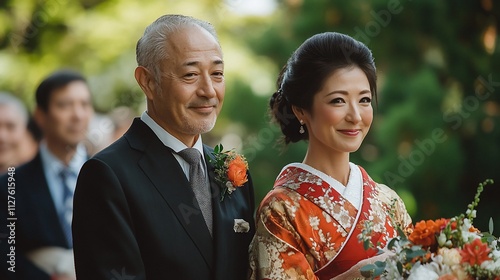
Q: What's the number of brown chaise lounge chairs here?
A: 0